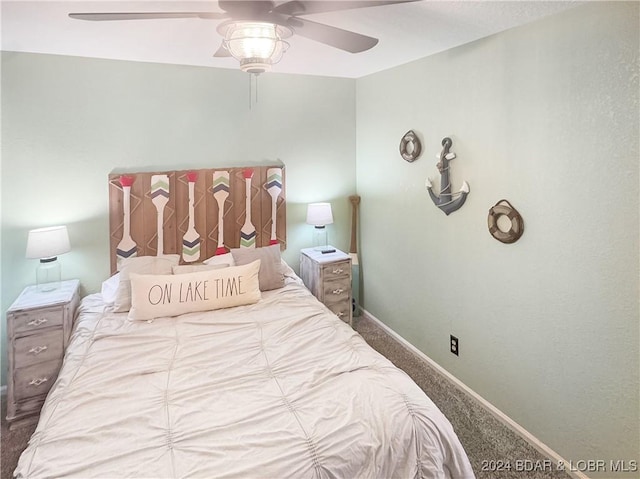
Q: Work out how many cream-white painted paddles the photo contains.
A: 6